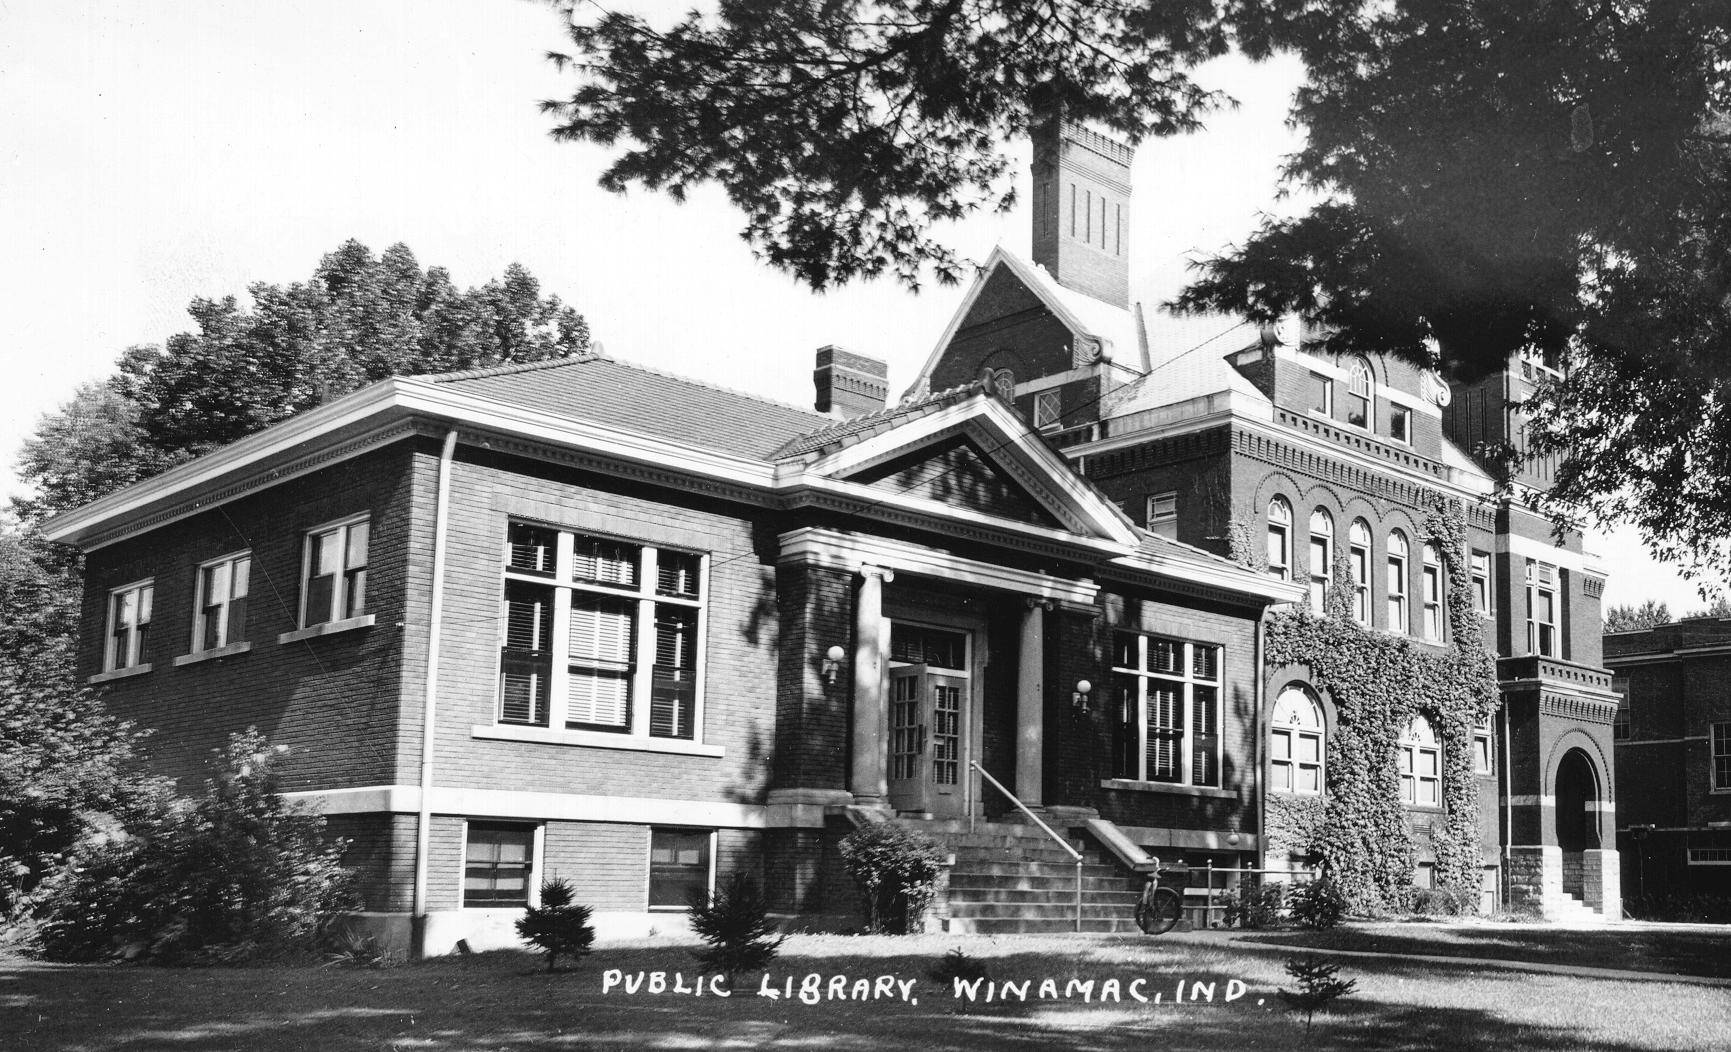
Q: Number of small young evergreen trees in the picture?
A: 4